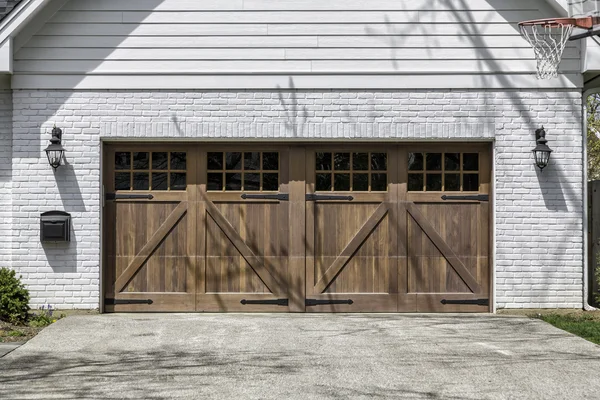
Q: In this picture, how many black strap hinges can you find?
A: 8